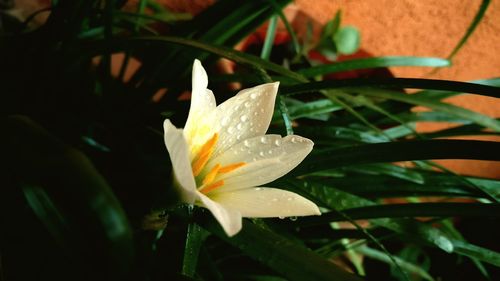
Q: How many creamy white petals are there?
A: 6